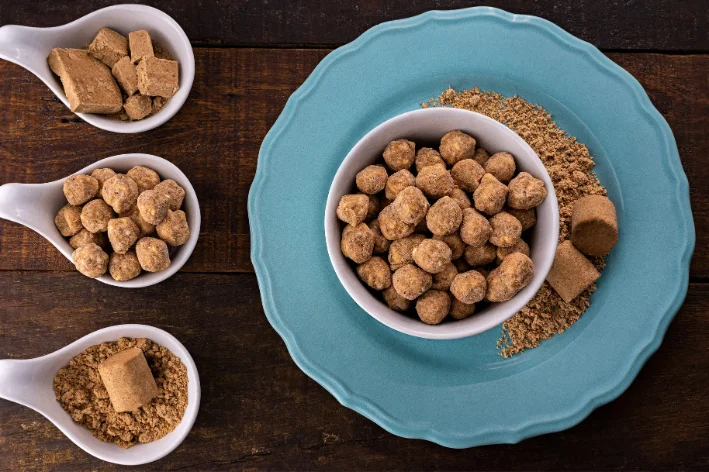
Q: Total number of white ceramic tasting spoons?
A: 3